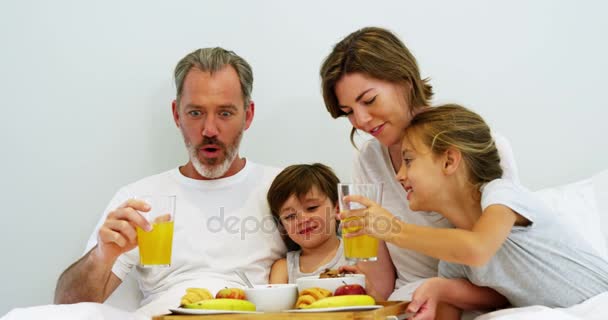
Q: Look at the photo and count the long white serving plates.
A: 2